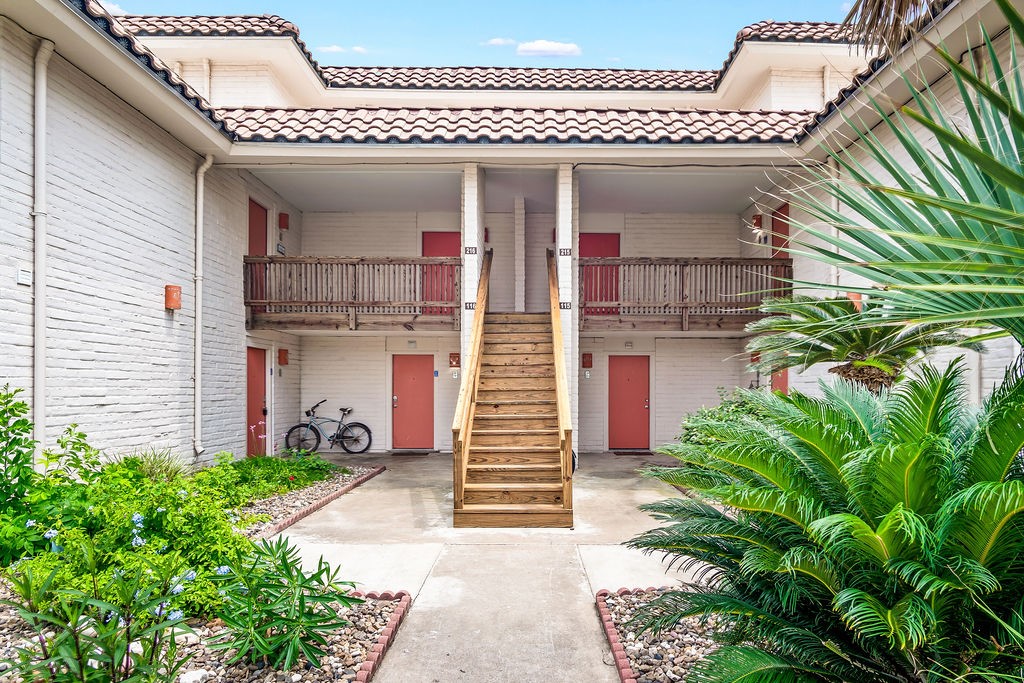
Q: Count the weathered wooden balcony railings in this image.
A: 2